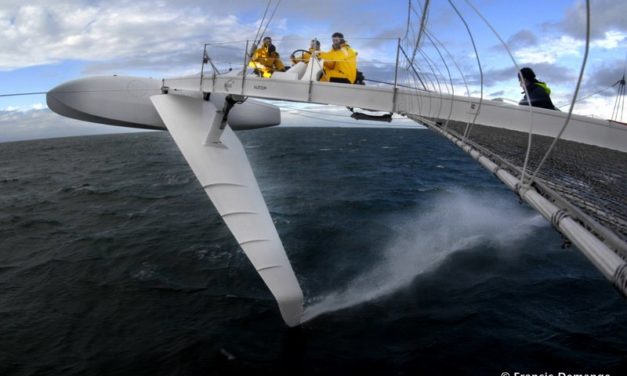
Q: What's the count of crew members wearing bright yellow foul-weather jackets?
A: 3